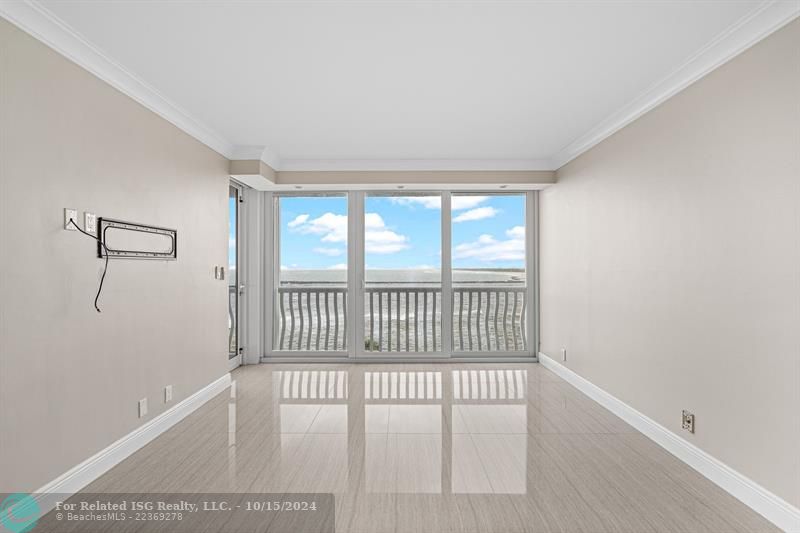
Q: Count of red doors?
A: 0